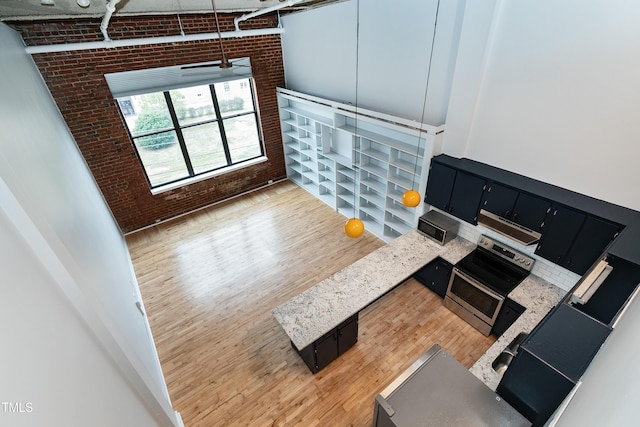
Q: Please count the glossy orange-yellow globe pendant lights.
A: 2